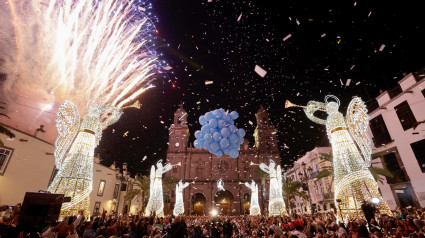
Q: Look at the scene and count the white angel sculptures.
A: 6